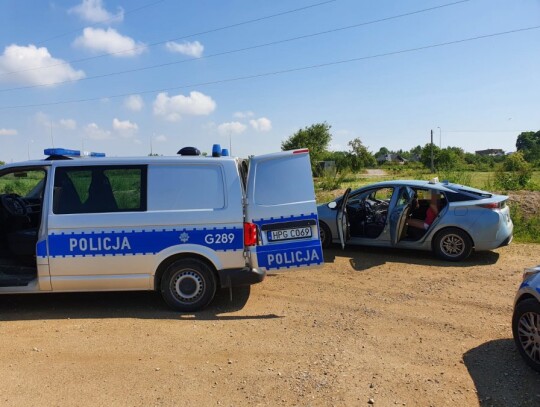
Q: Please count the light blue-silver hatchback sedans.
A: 1